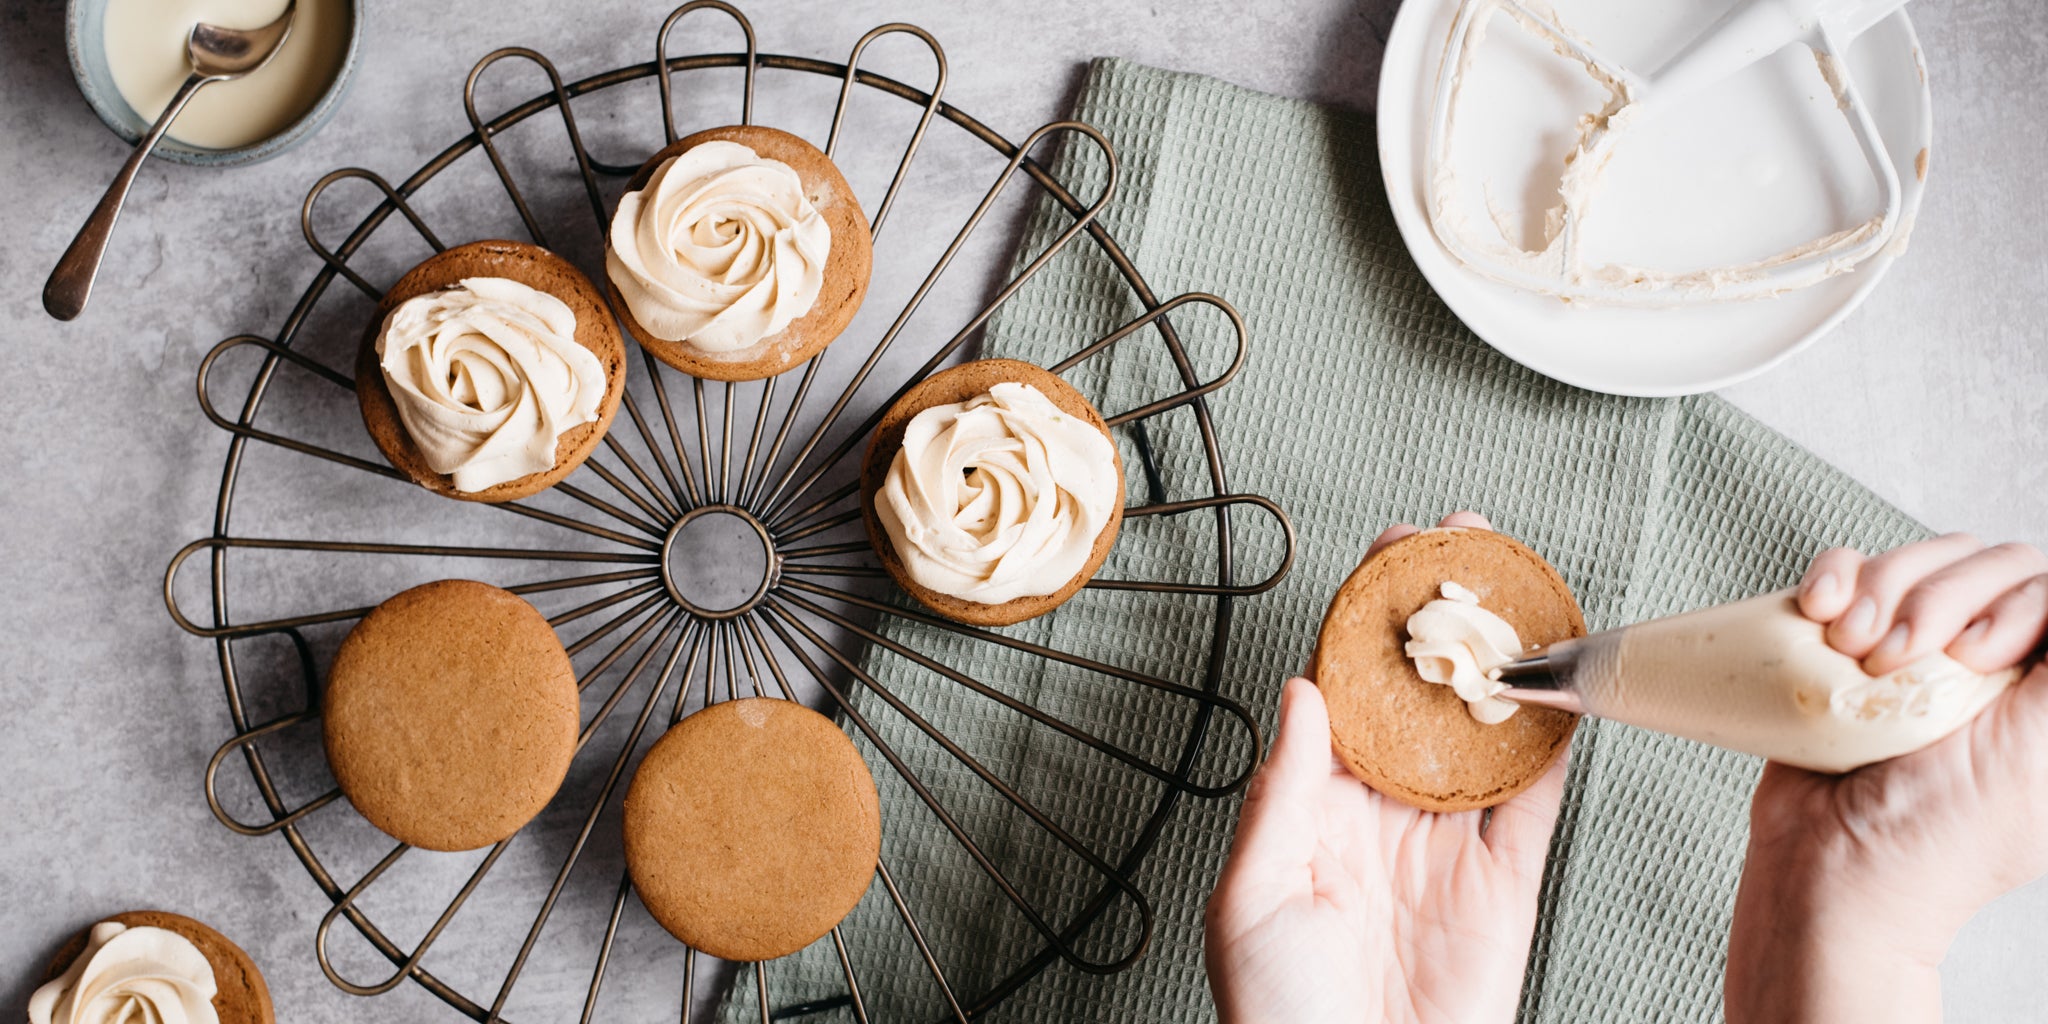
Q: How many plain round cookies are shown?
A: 2